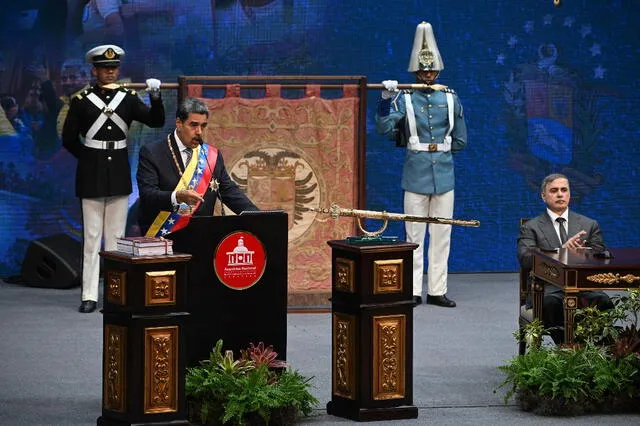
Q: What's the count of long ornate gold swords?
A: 1